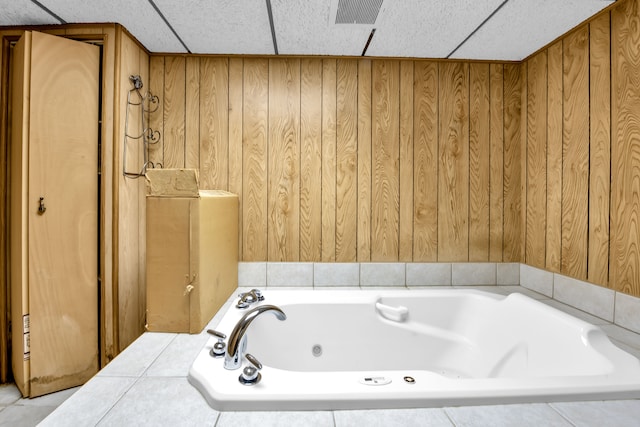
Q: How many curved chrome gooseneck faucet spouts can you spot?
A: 1